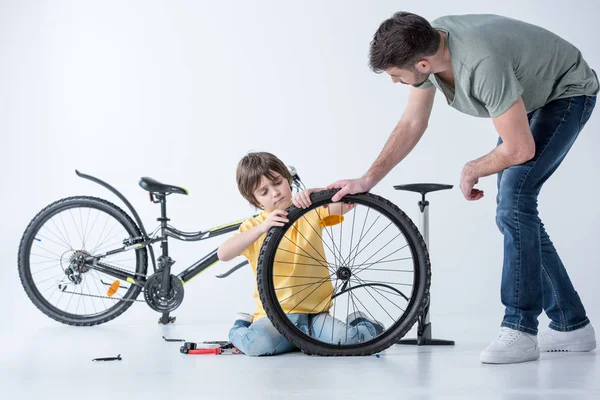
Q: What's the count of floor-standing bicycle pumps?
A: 1